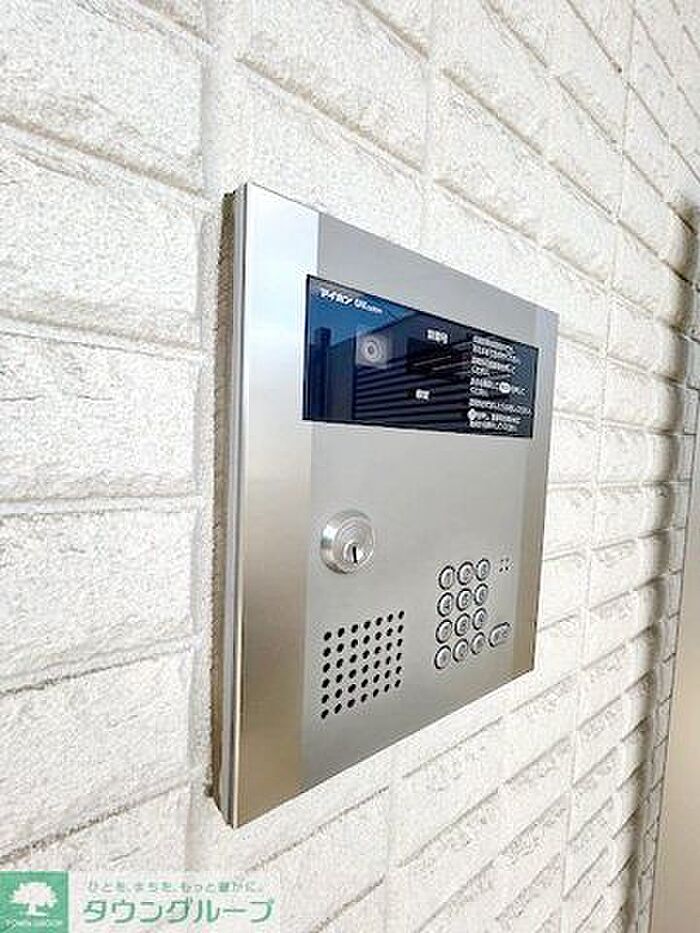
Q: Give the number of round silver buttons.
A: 12